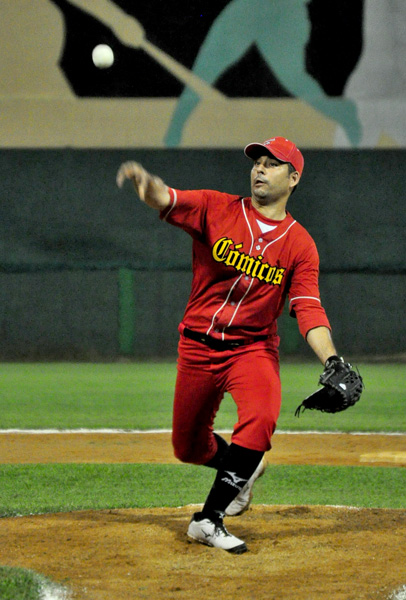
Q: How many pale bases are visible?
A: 1